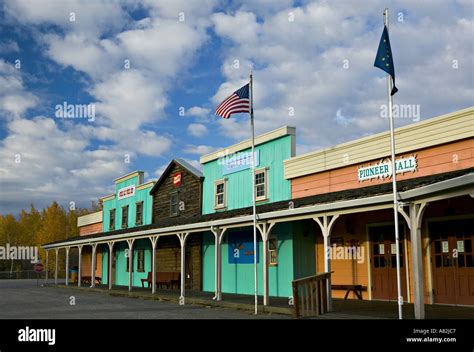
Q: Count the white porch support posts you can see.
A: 13